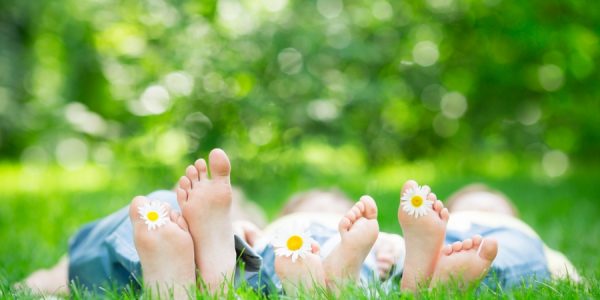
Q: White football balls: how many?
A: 0